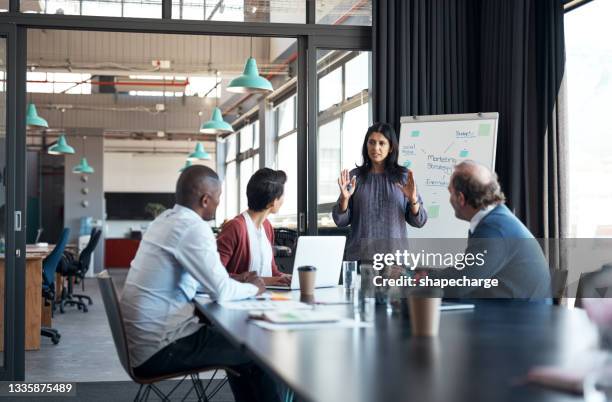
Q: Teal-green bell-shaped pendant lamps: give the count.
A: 7